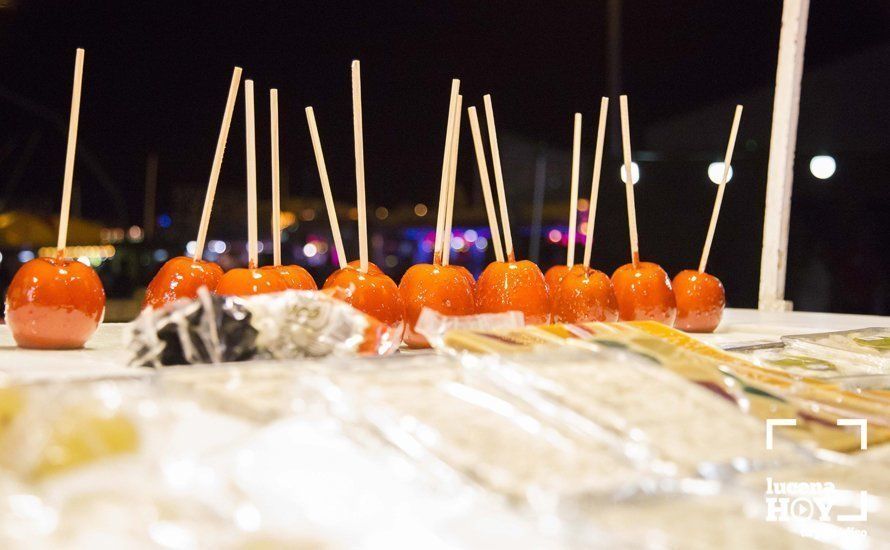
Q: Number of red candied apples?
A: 14